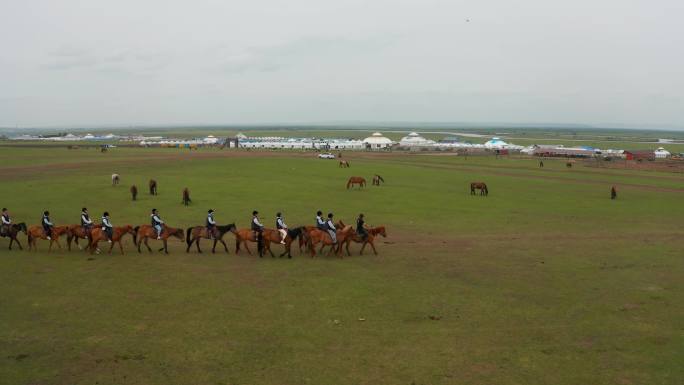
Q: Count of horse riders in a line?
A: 11